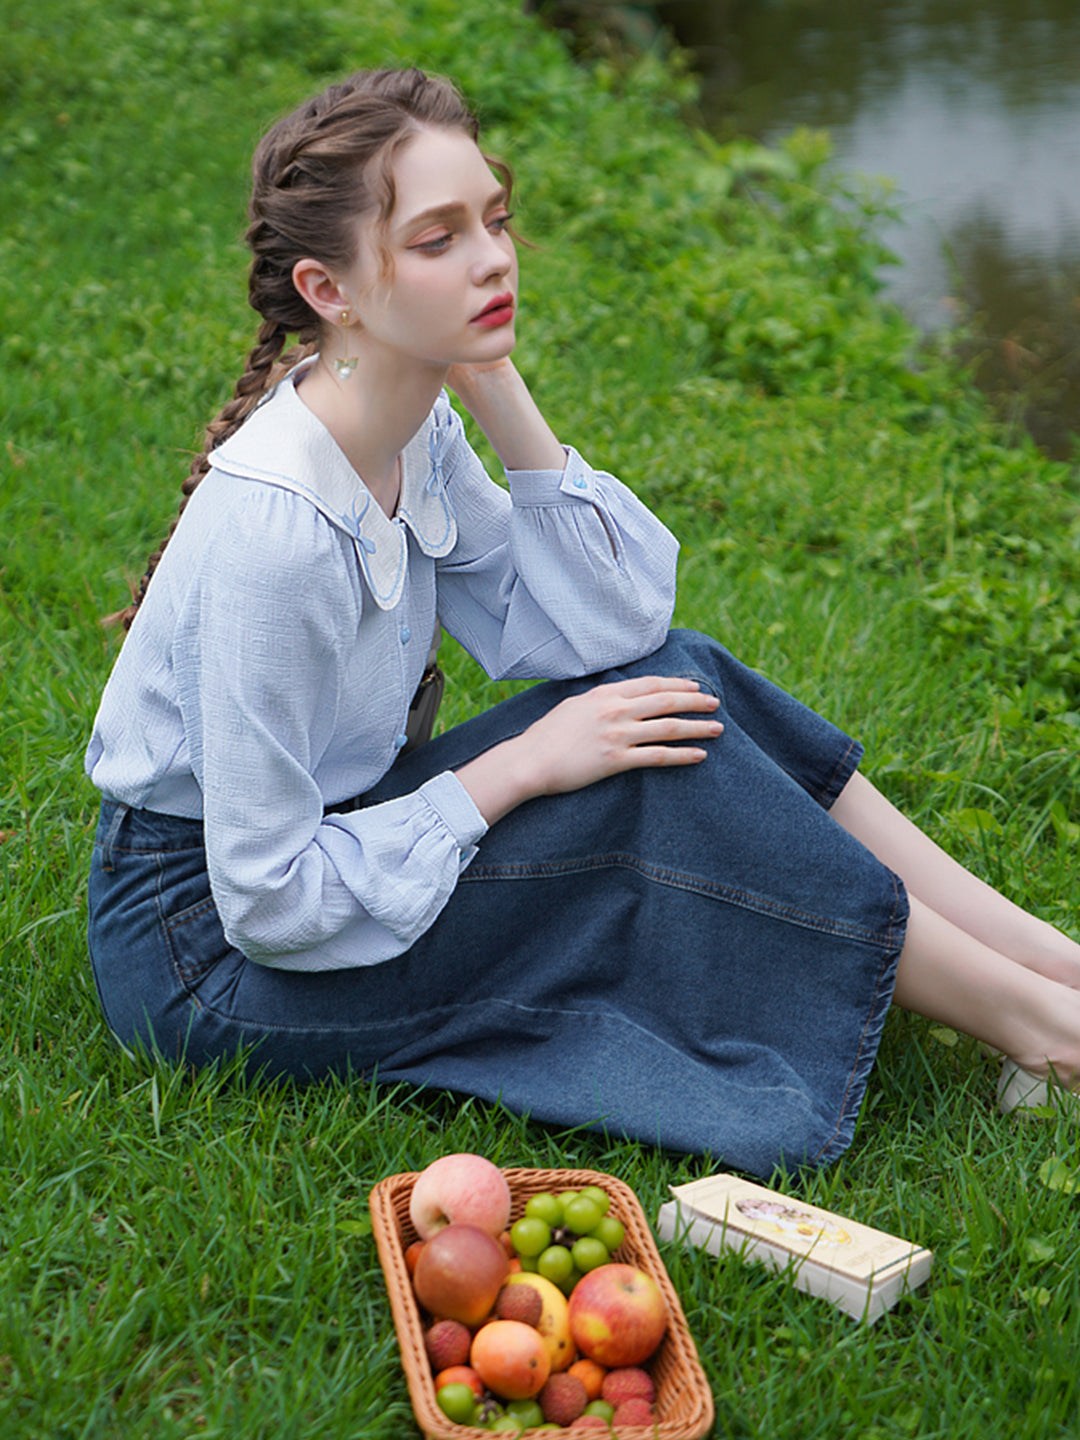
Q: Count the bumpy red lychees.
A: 6